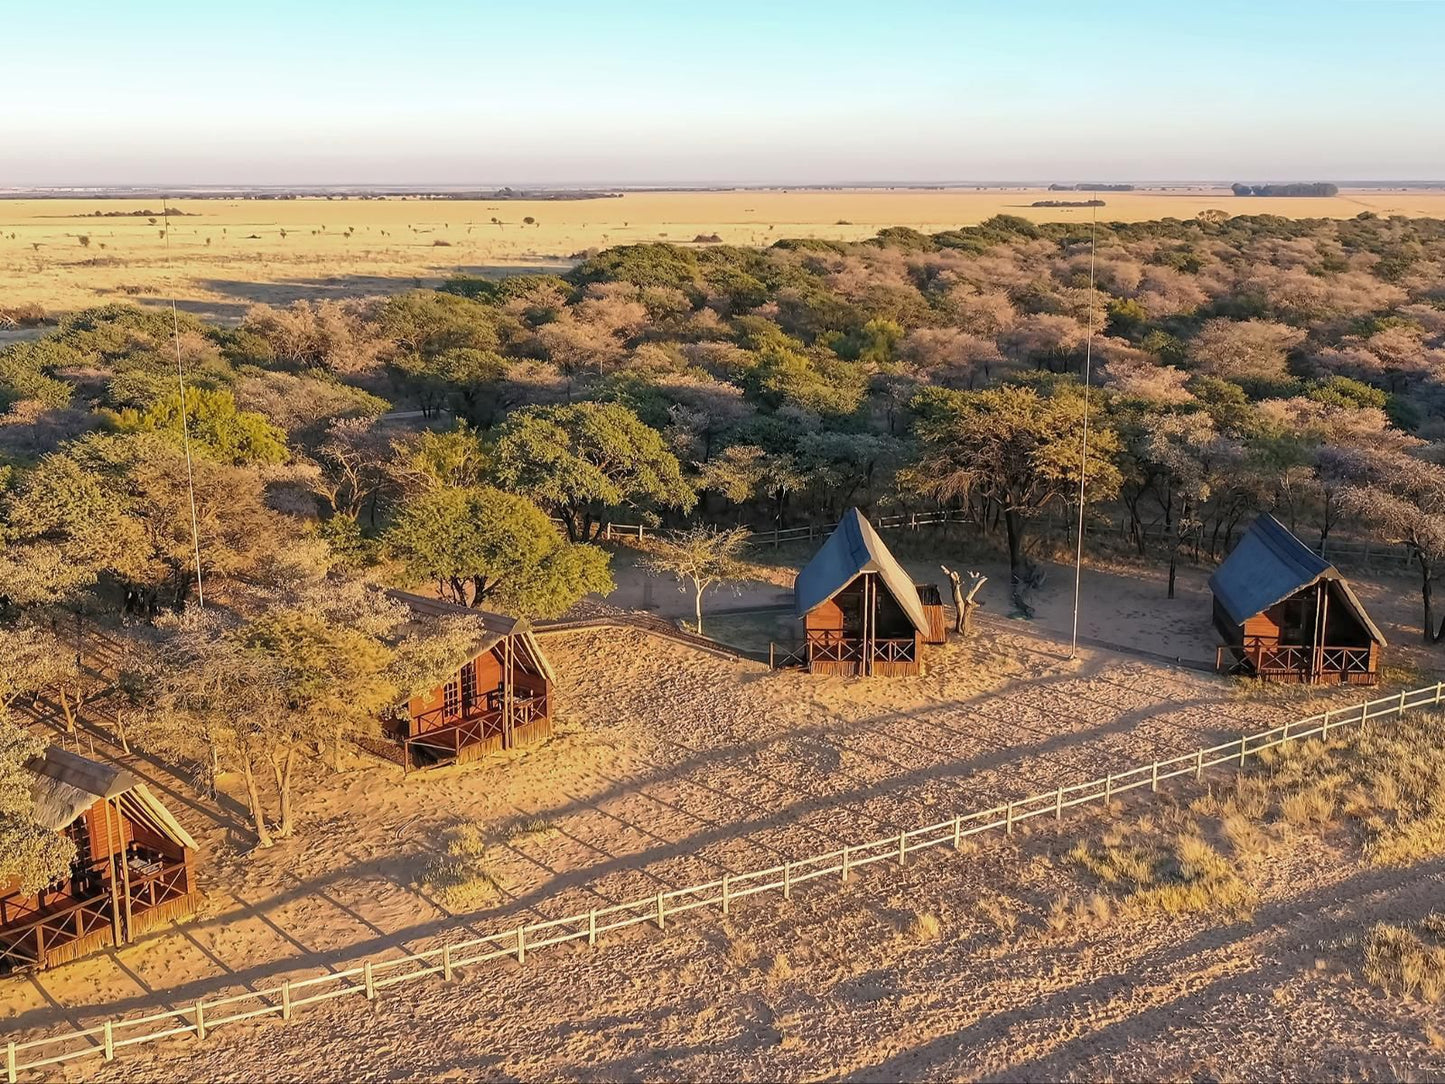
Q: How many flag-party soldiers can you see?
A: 0